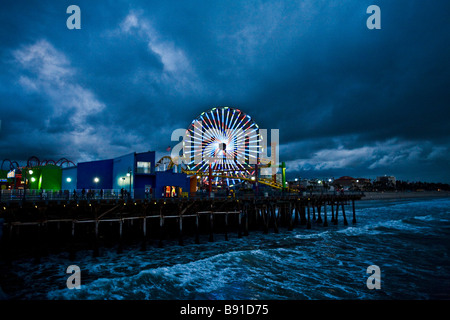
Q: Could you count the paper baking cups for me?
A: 0